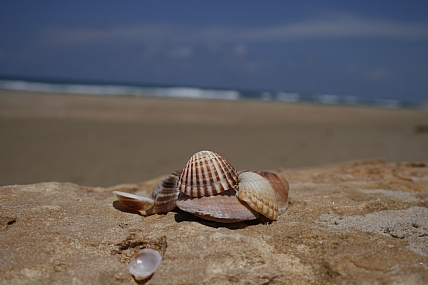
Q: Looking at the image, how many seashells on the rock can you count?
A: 7